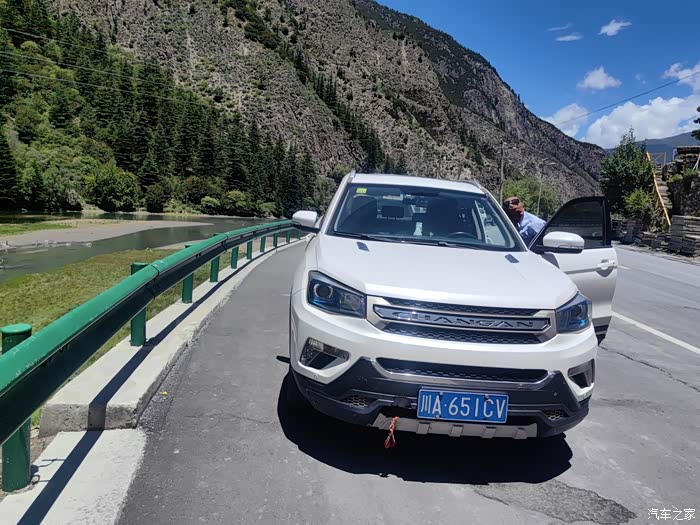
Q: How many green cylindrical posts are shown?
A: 10